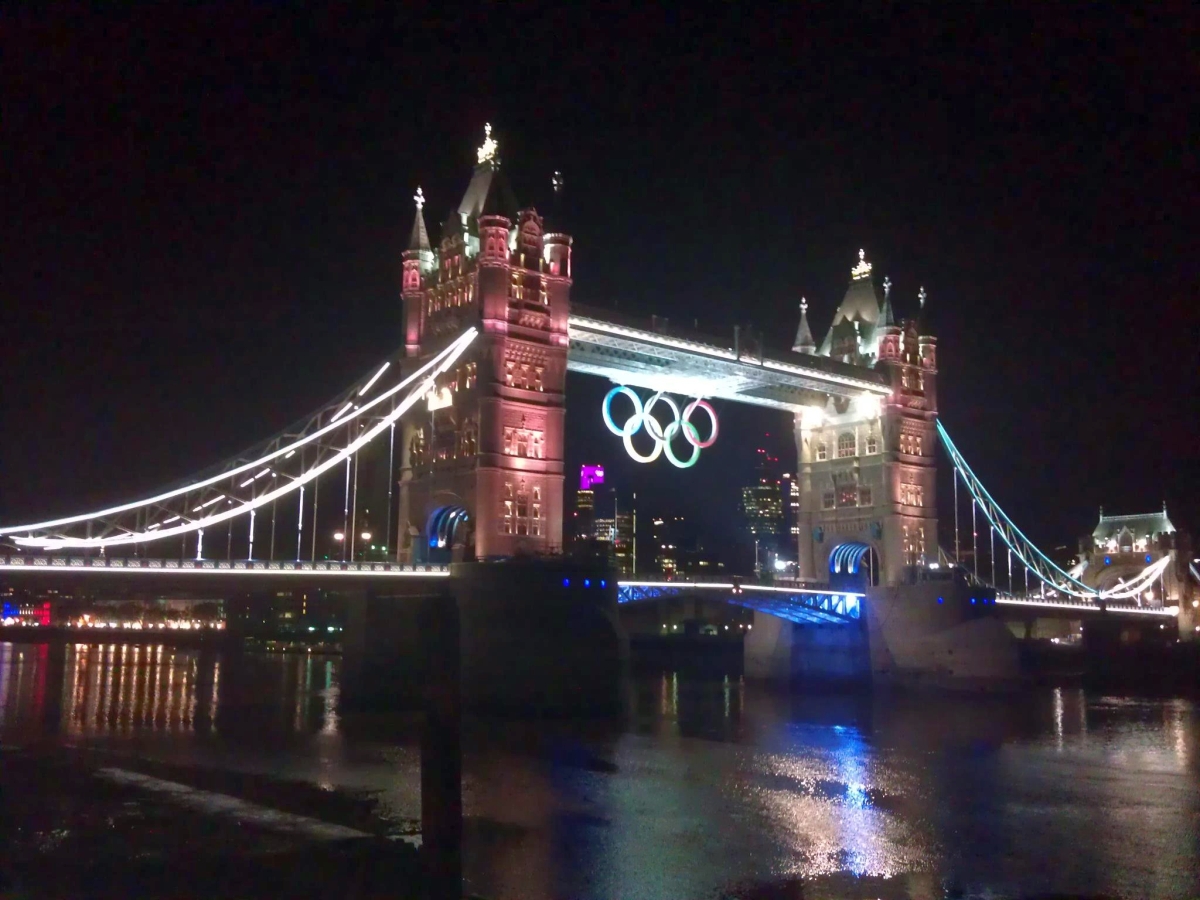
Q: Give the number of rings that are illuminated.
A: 5